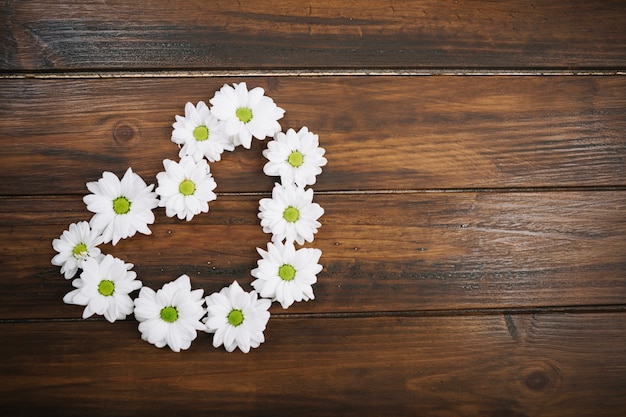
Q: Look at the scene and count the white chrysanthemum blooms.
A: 11